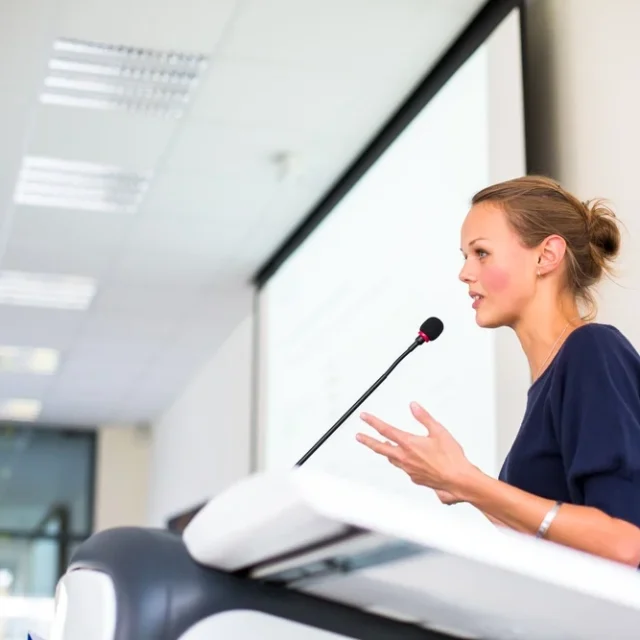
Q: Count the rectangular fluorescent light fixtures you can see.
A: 5